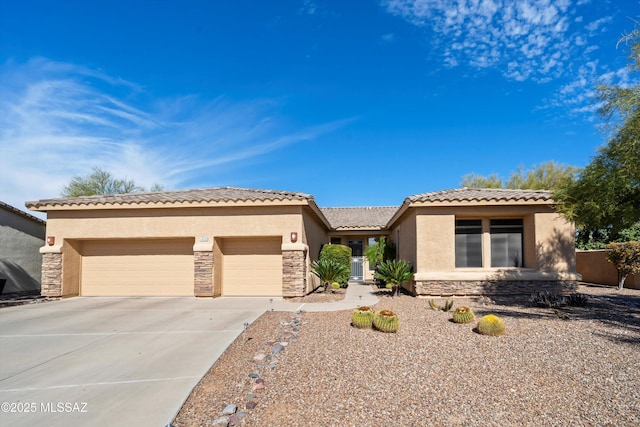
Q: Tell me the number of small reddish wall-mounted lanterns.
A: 2